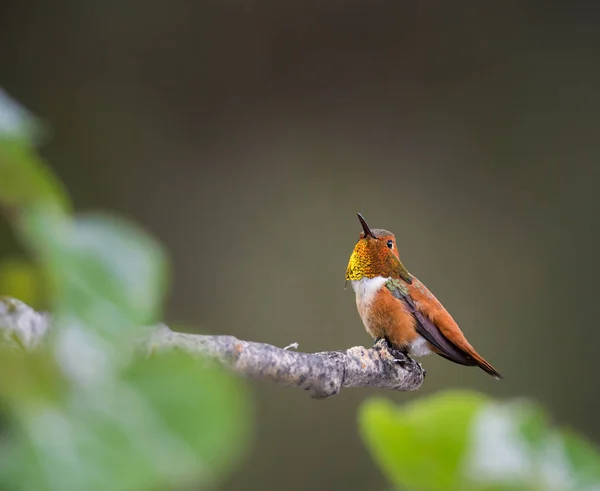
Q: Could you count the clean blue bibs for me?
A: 0